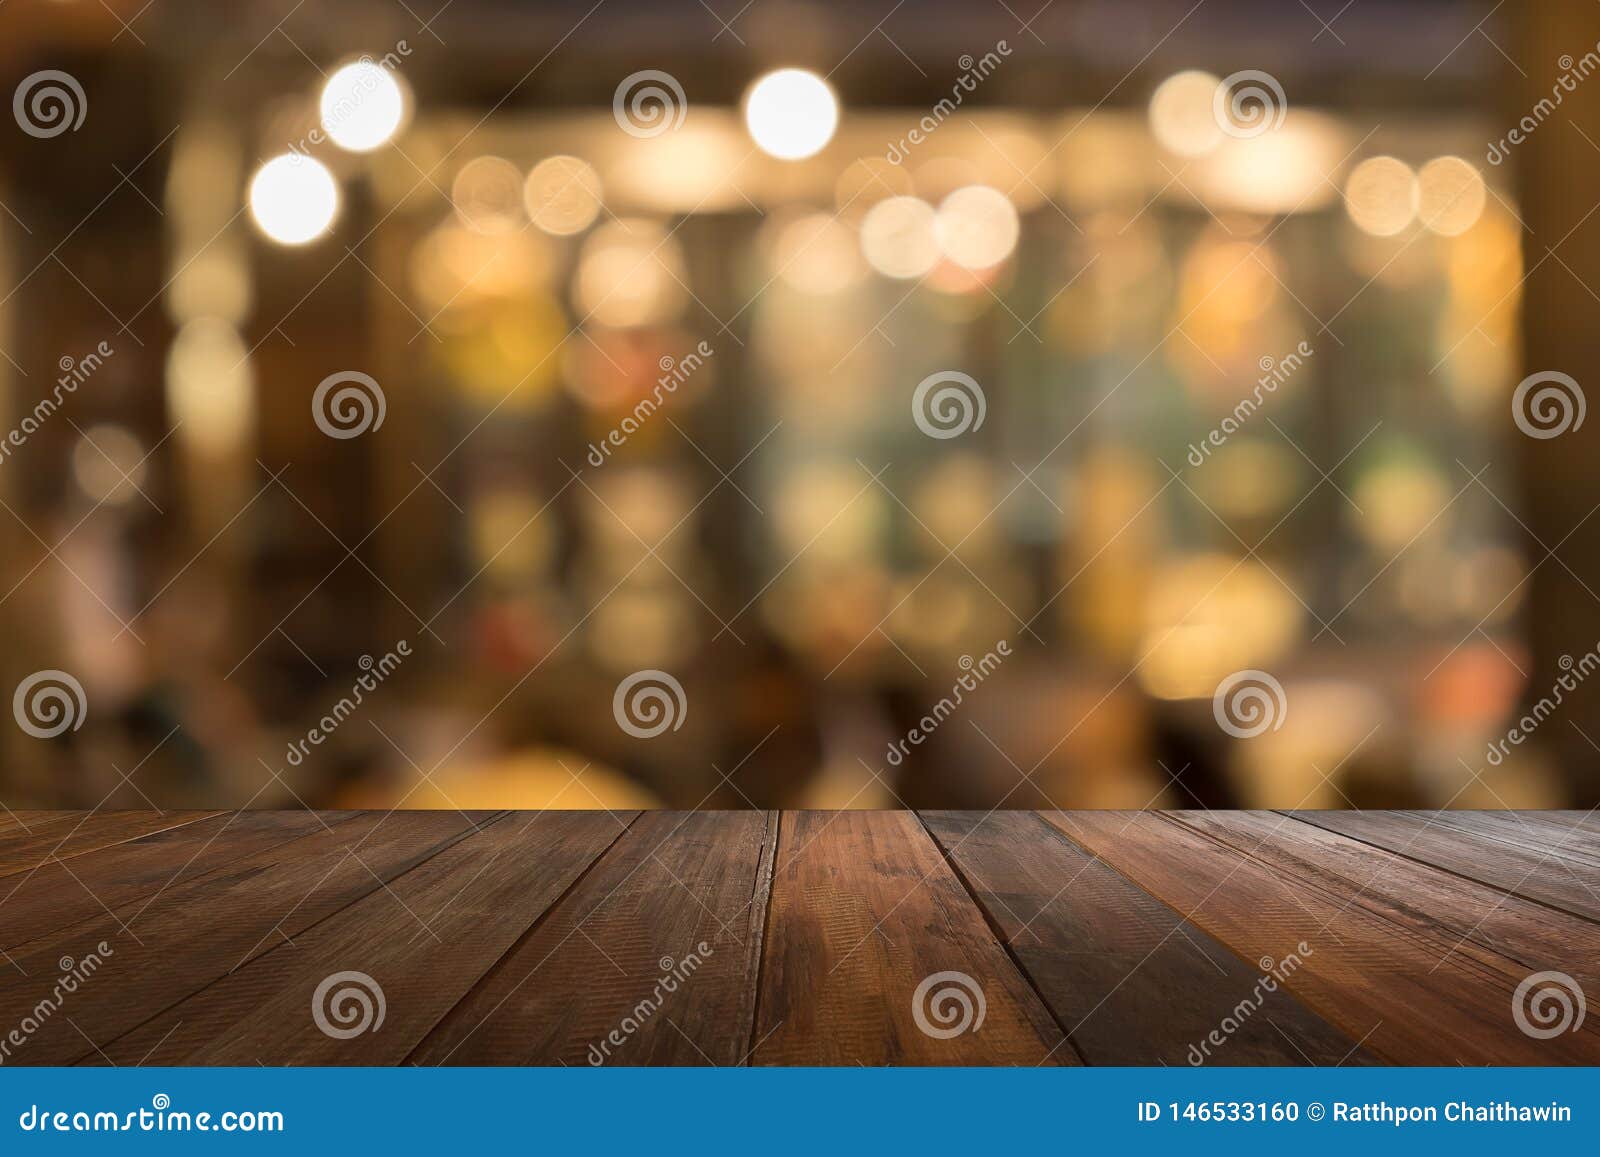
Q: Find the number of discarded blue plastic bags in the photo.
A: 0